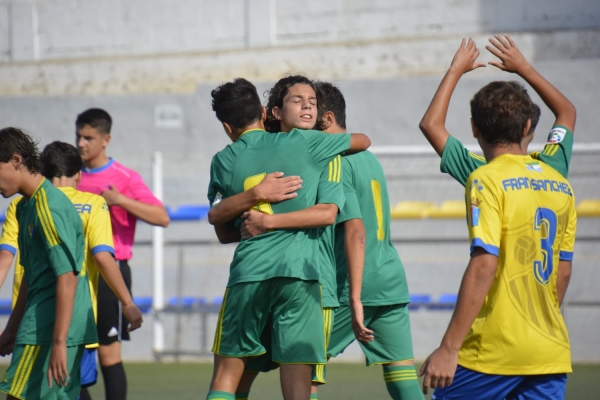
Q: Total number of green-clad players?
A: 5